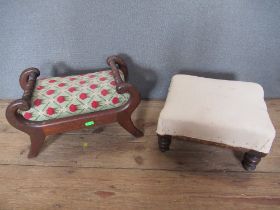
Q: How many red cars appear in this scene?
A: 0